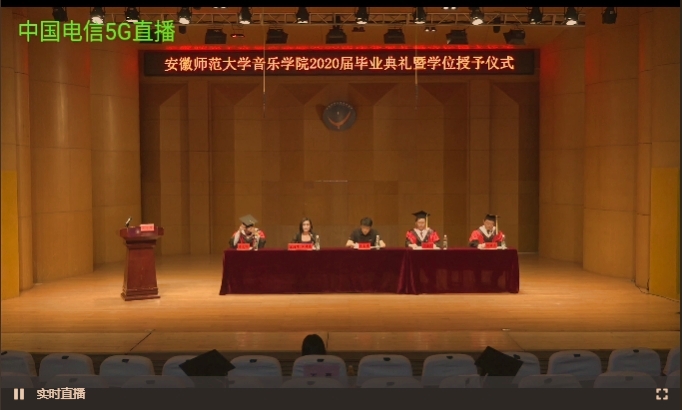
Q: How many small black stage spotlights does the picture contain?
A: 12